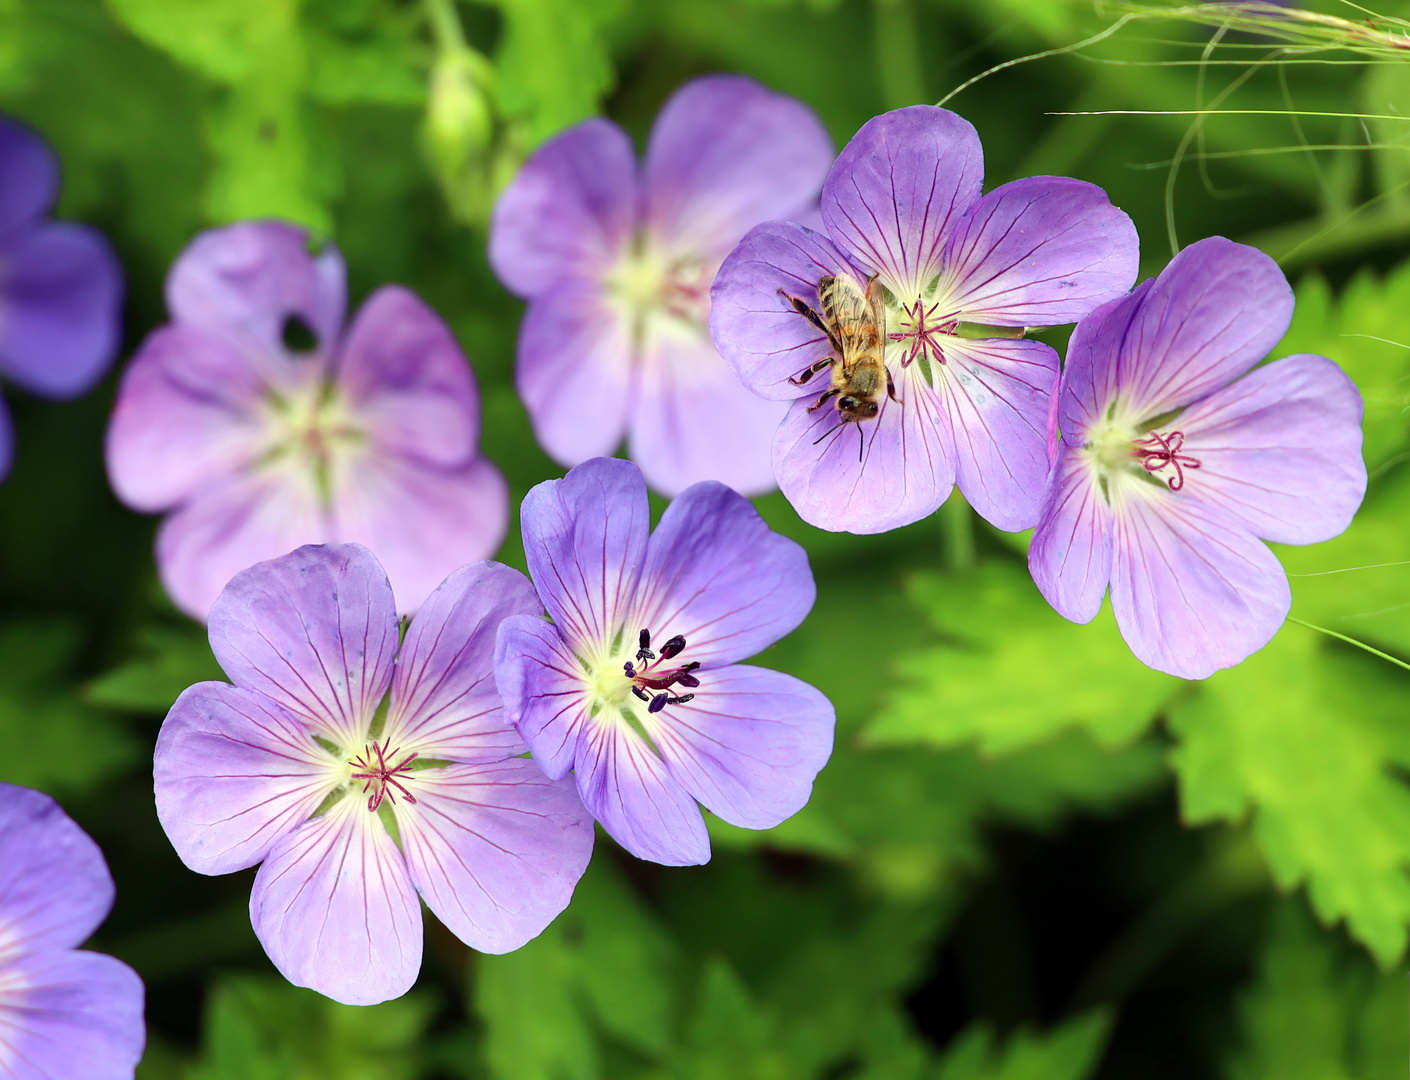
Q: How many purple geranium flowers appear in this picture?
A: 8